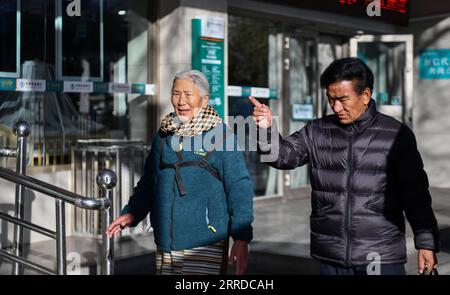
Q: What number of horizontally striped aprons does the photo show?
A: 1